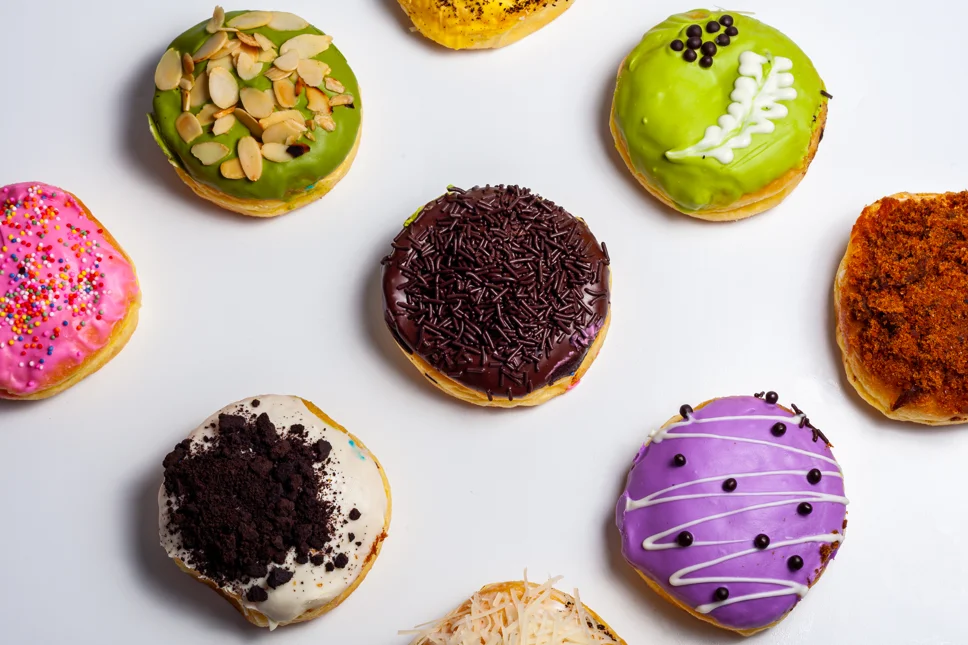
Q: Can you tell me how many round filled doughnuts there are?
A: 9